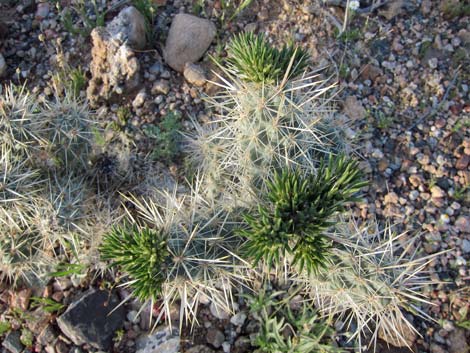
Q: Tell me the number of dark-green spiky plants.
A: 3